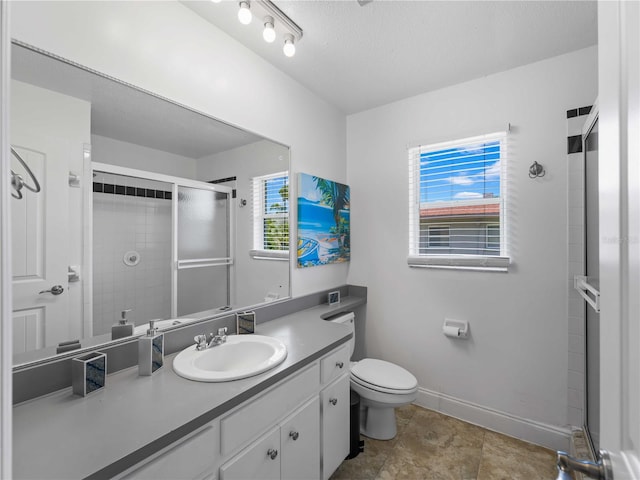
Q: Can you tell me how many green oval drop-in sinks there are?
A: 0